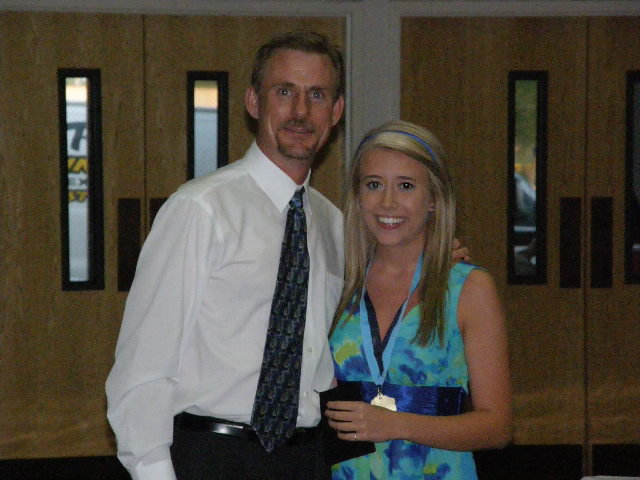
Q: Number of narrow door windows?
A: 4